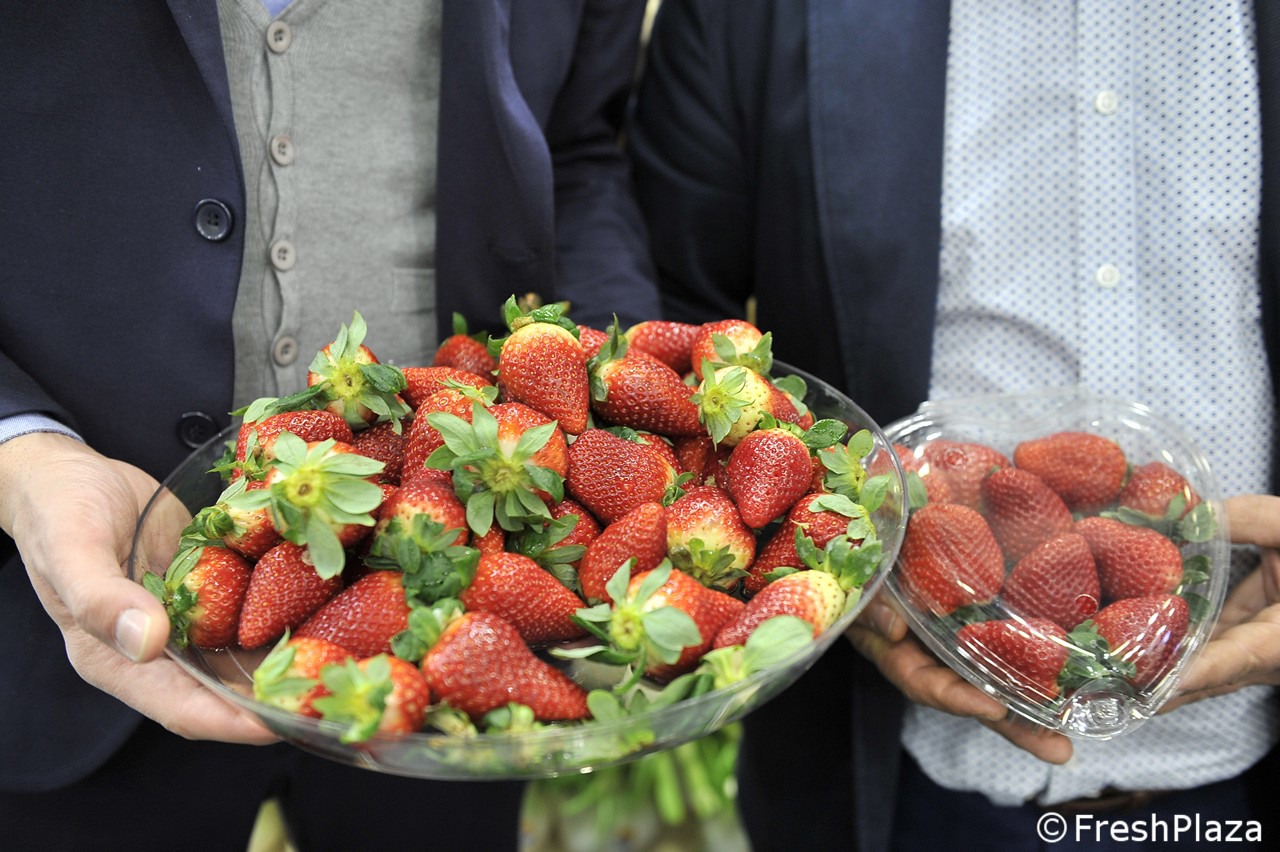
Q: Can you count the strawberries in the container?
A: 10